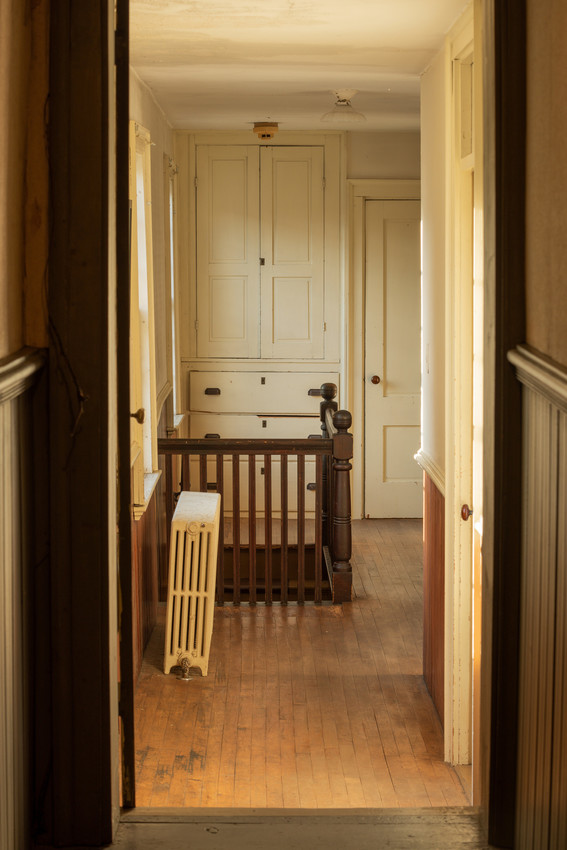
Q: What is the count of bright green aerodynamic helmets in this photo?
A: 0